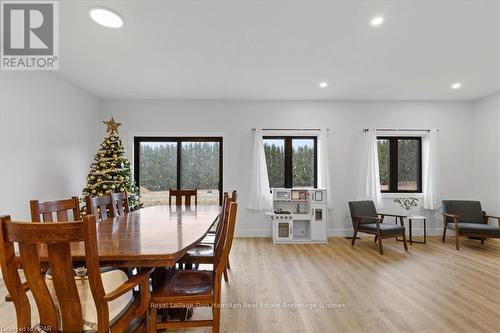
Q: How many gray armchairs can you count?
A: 2